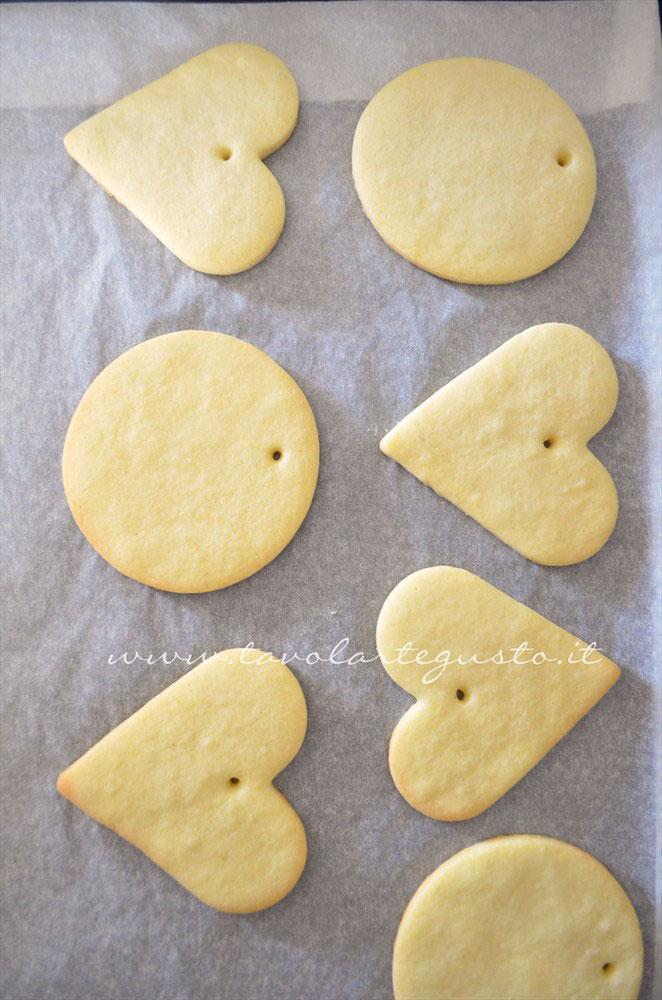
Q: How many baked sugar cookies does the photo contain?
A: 7